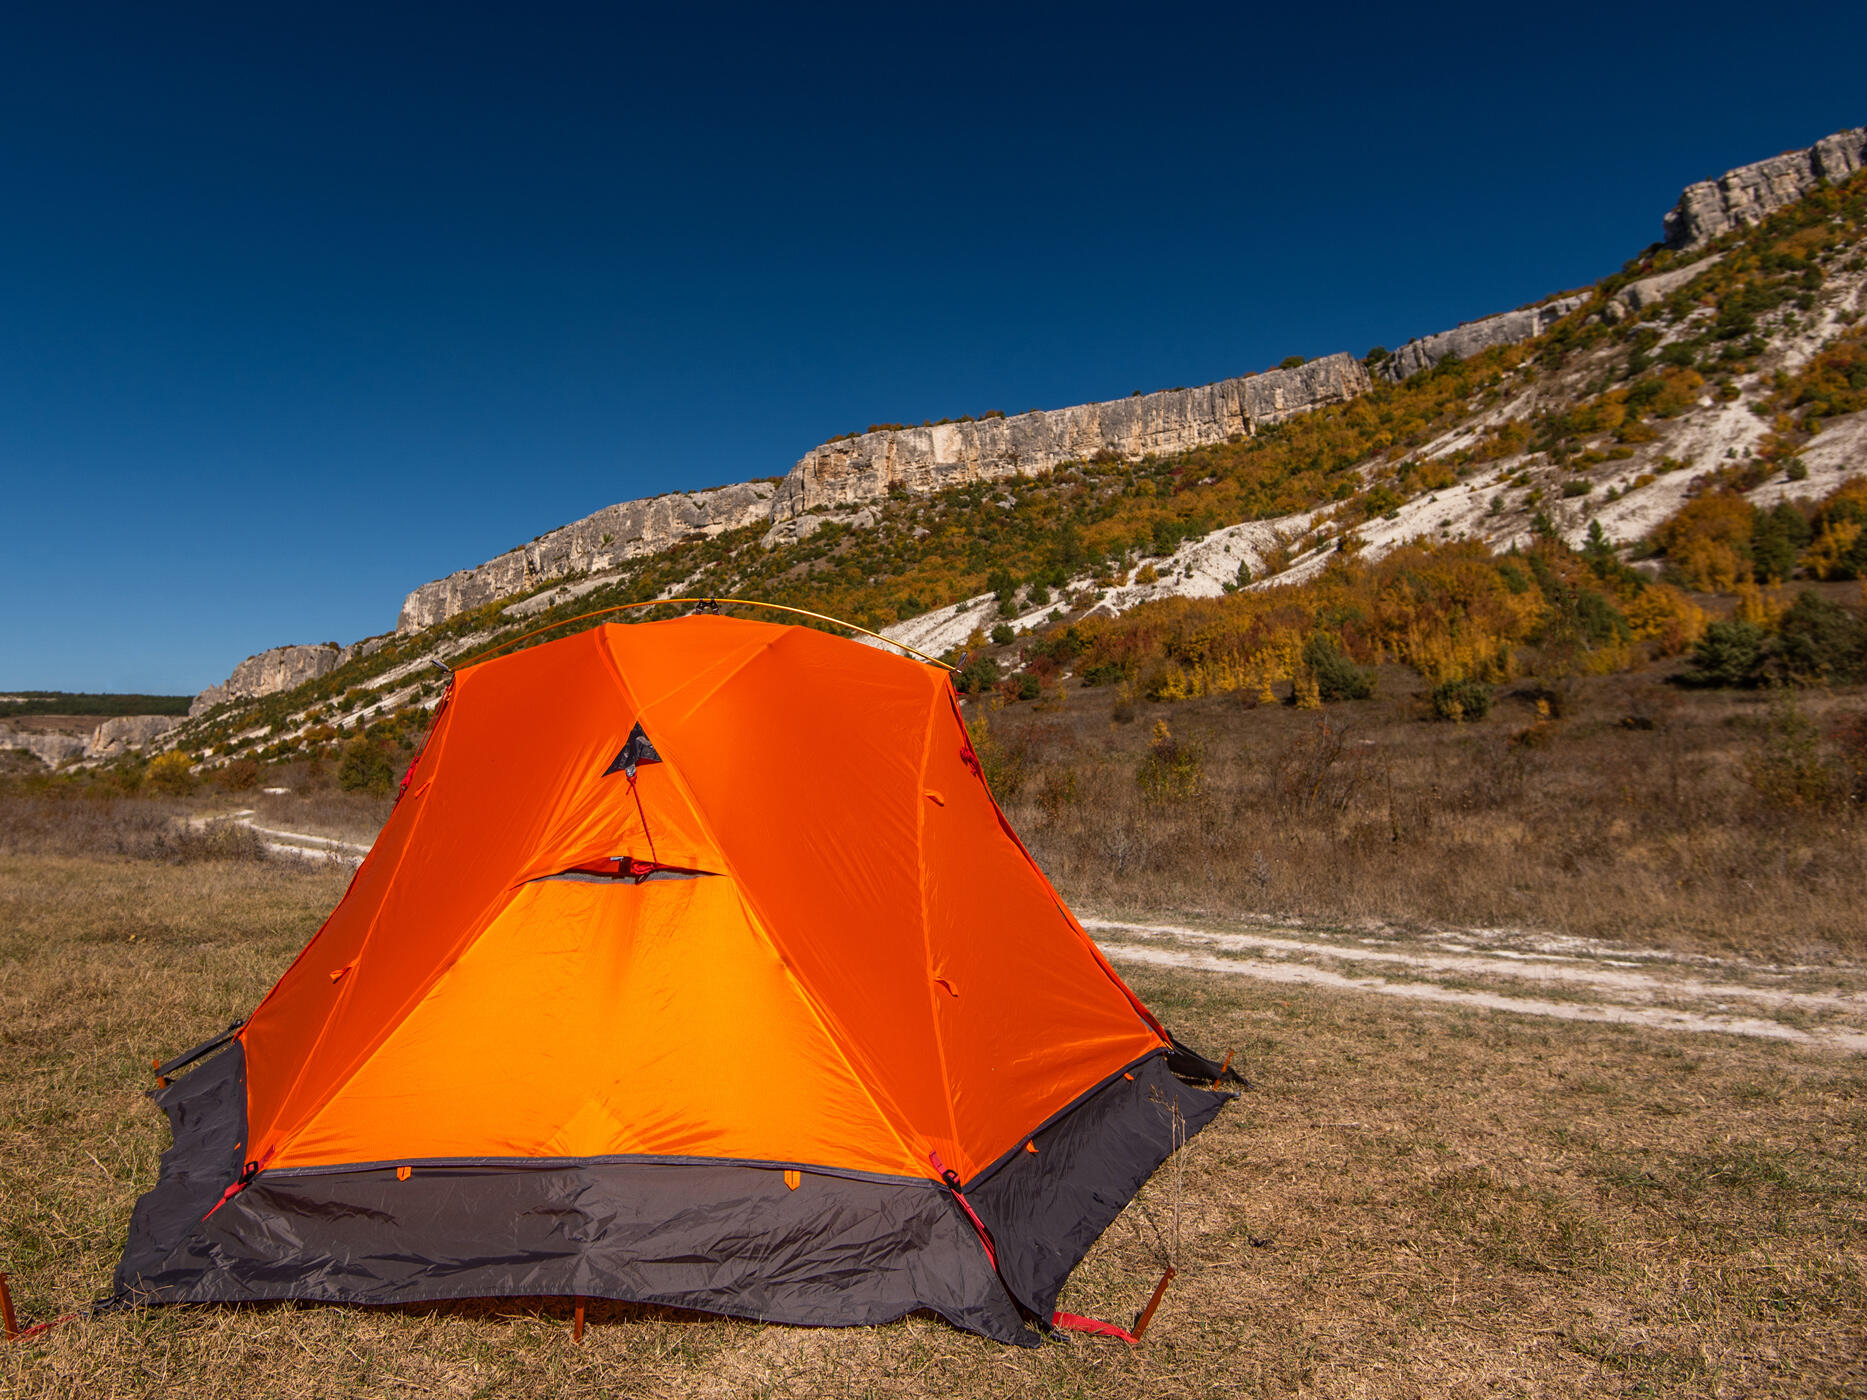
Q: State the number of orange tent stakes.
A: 5